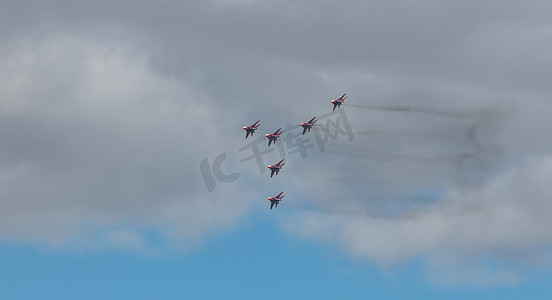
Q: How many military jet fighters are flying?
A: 6